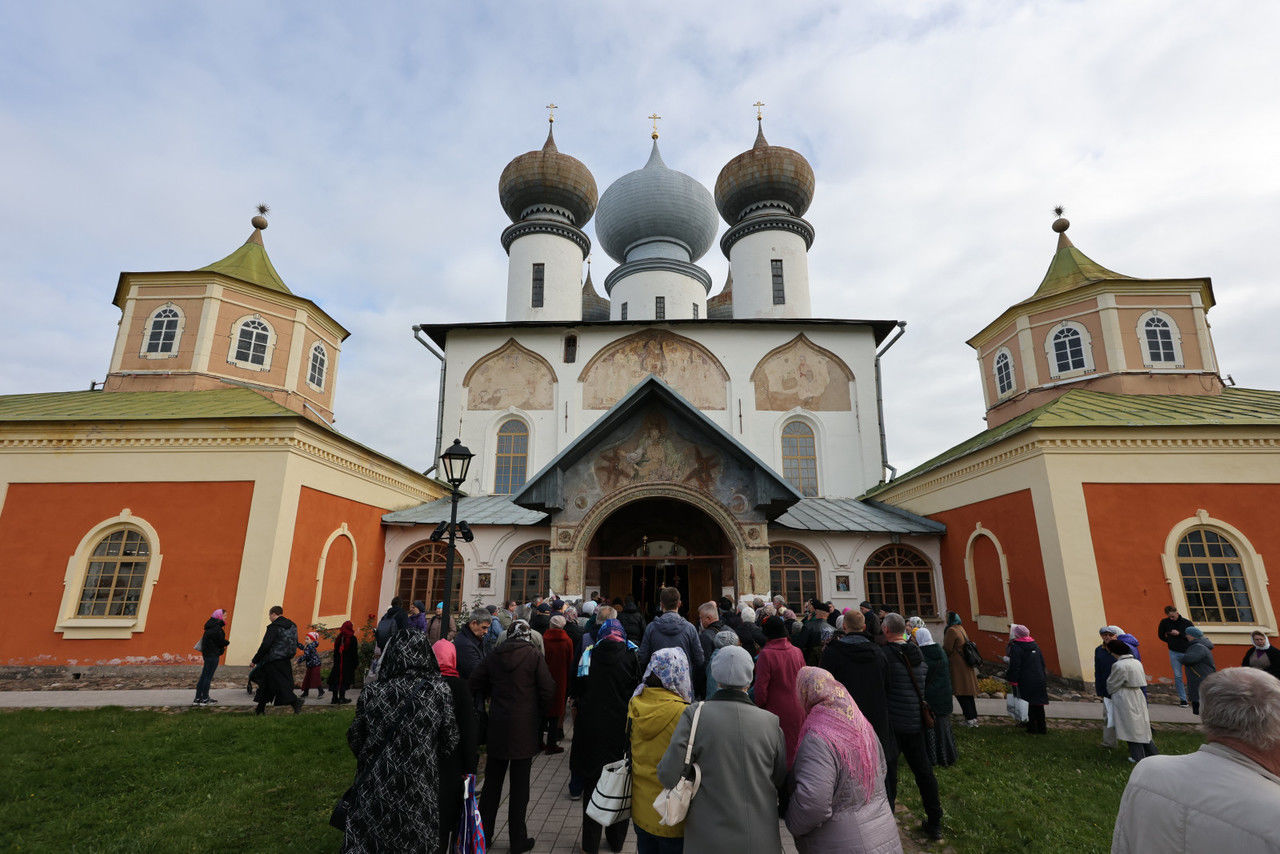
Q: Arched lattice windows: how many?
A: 14